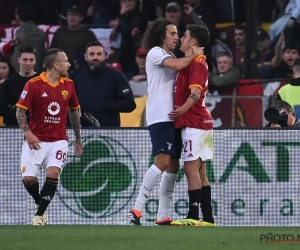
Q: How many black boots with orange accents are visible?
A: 2